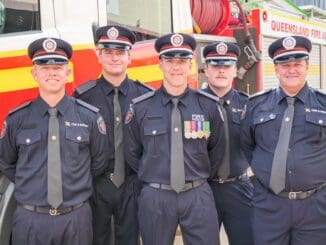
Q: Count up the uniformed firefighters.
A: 5